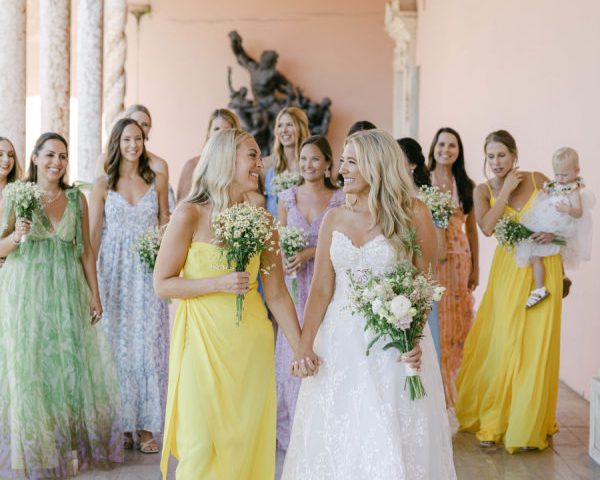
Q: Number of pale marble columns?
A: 4